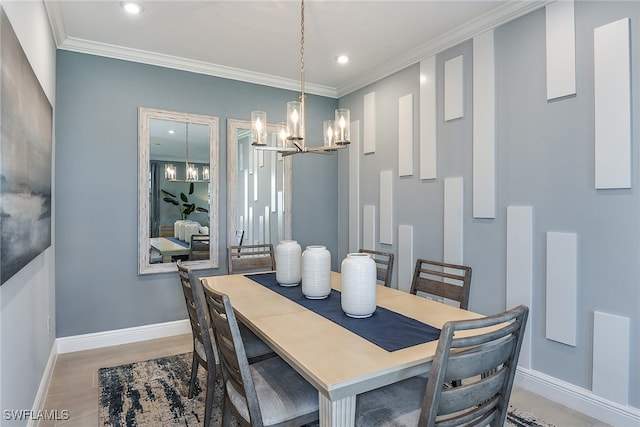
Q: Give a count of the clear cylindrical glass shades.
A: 5